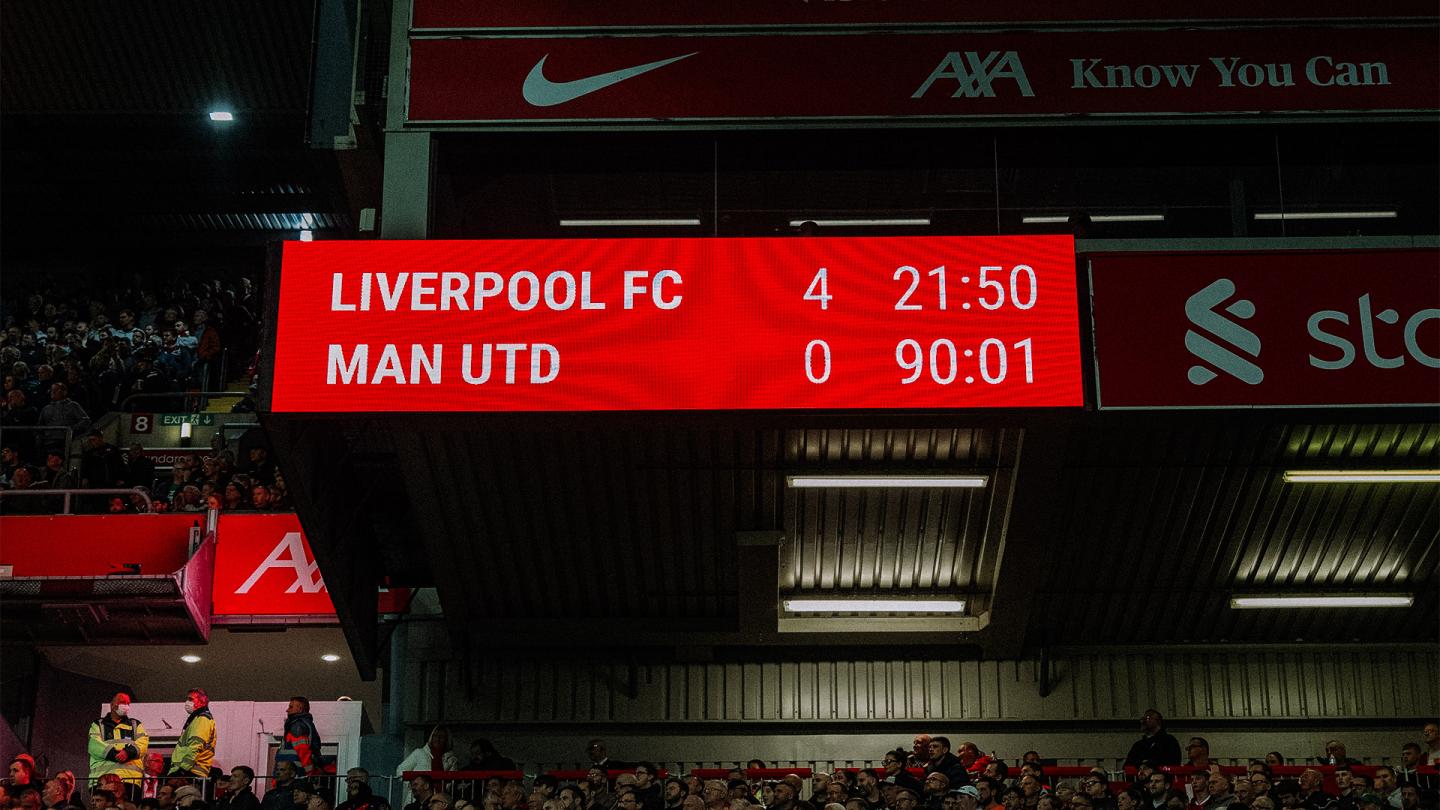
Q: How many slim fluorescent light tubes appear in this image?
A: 8